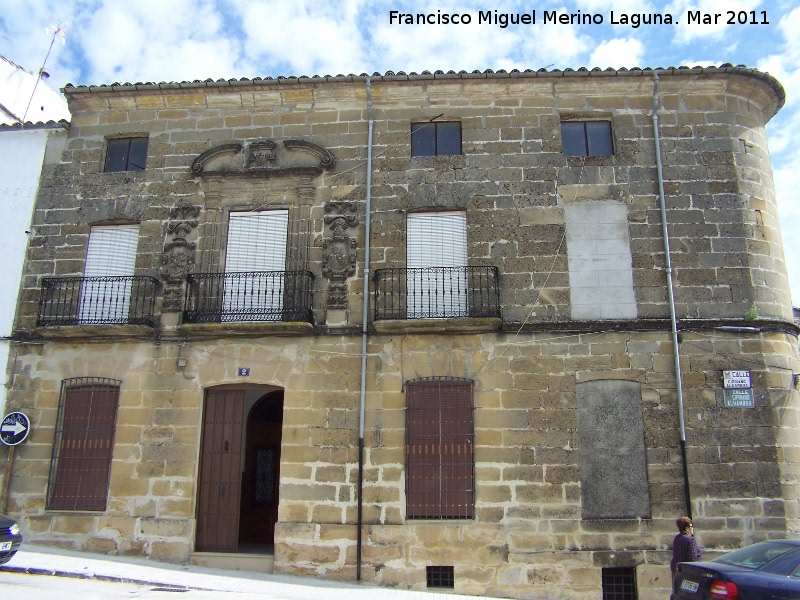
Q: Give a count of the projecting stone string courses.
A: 1